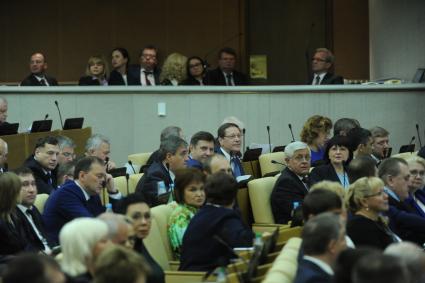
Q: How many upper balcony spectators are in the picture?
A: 8